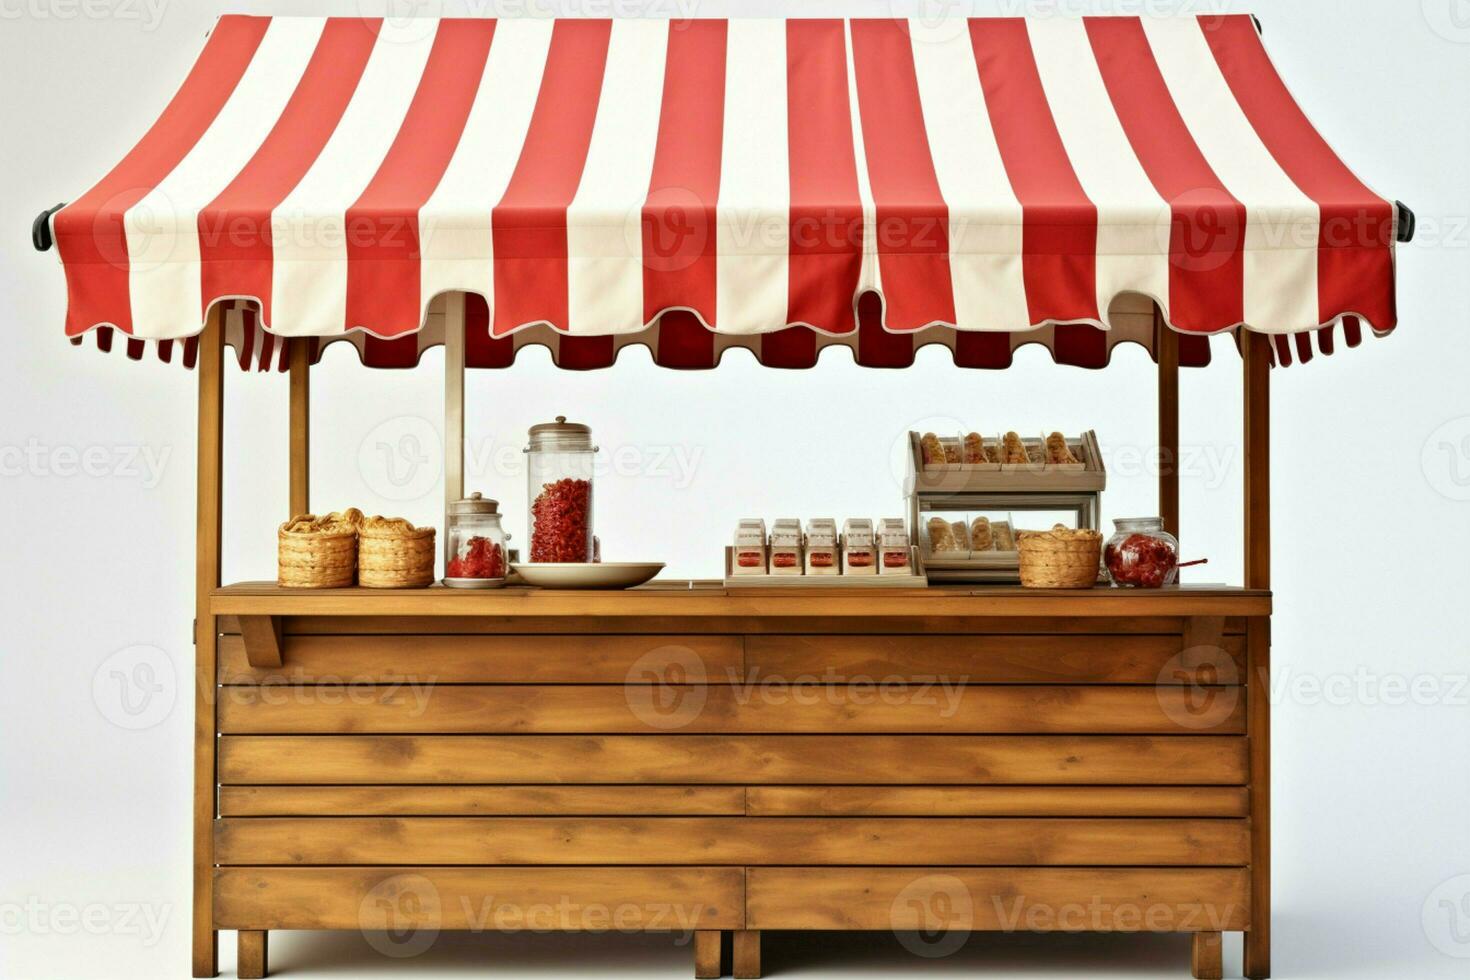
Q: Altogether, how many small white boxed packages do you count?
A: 5